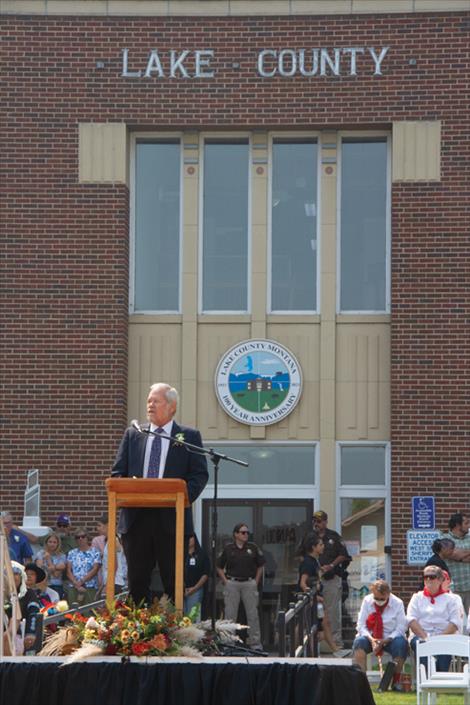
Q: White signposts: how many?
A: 1